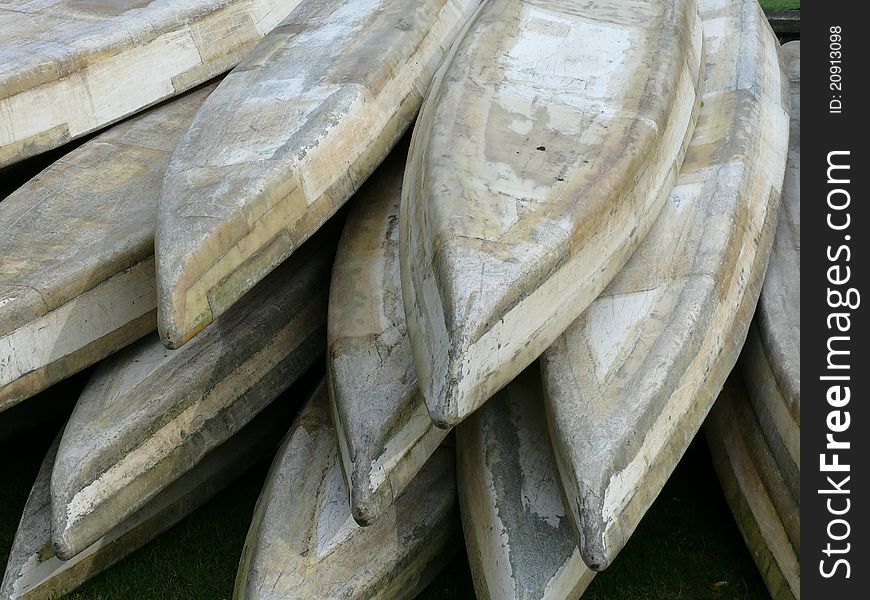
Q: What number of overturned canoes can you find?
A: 12